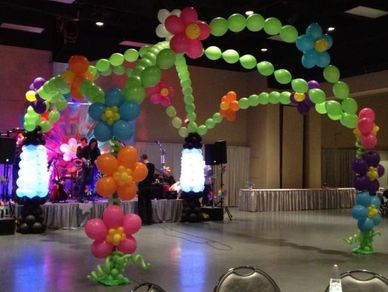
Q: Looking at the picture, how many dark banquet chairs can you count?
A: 3